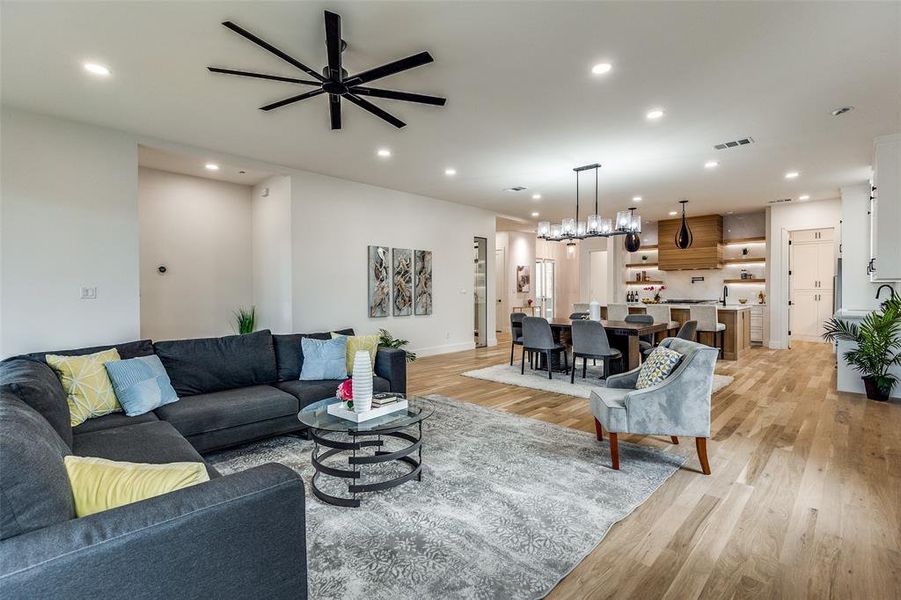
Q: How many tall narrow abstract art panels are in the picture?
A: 3